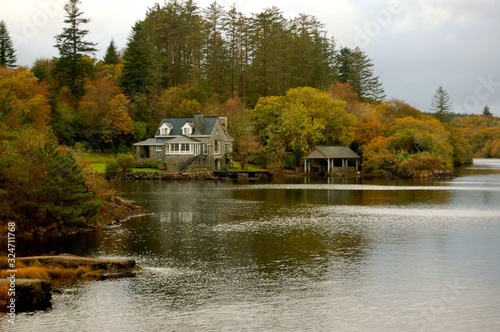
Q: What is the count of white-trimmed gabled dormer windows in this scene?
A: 2